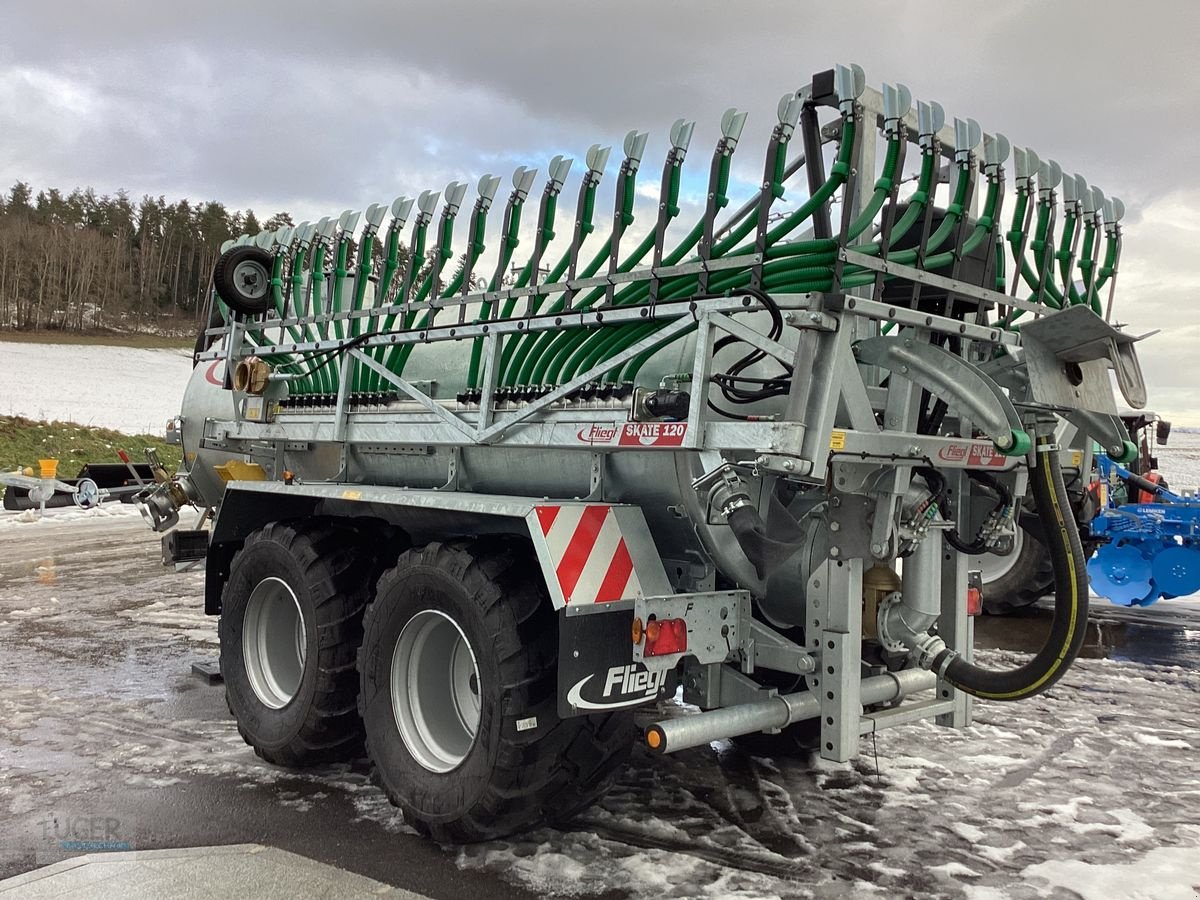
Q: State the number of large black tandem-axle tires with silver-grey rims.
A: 2